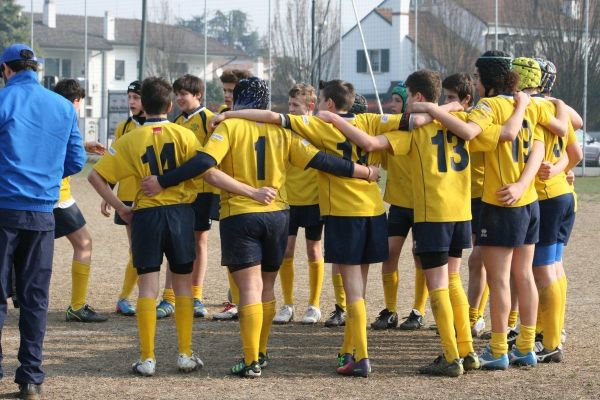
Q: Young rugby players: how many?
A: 15